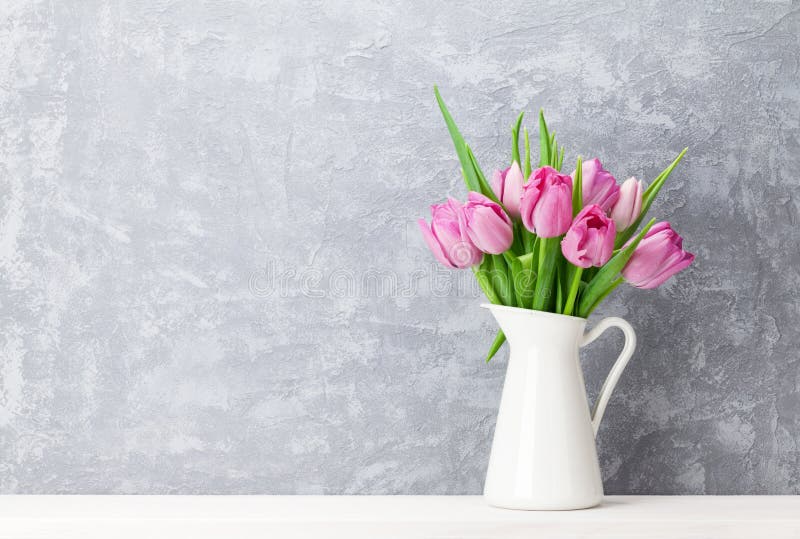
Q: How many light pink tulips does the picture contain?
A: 2